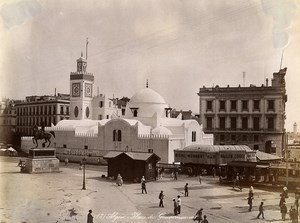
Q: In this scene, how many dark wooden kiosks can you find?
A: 1